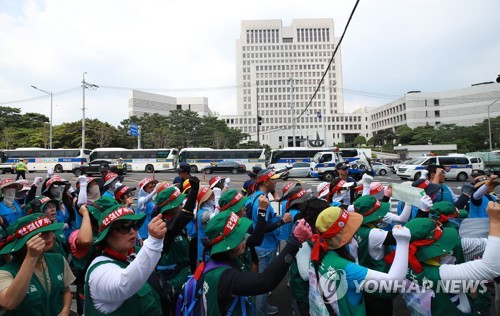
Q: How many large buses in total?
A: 4